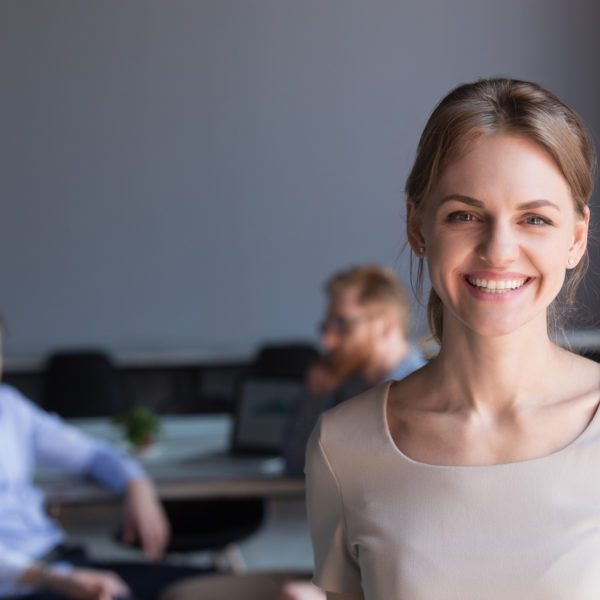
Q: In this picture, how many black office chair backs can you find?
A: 2